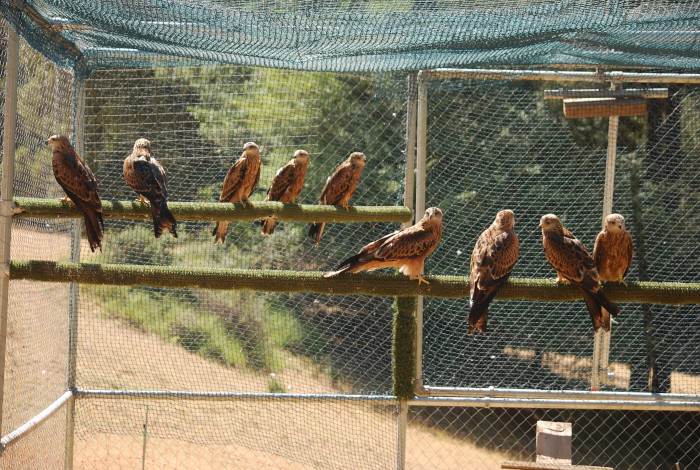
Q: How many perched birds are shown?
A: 9